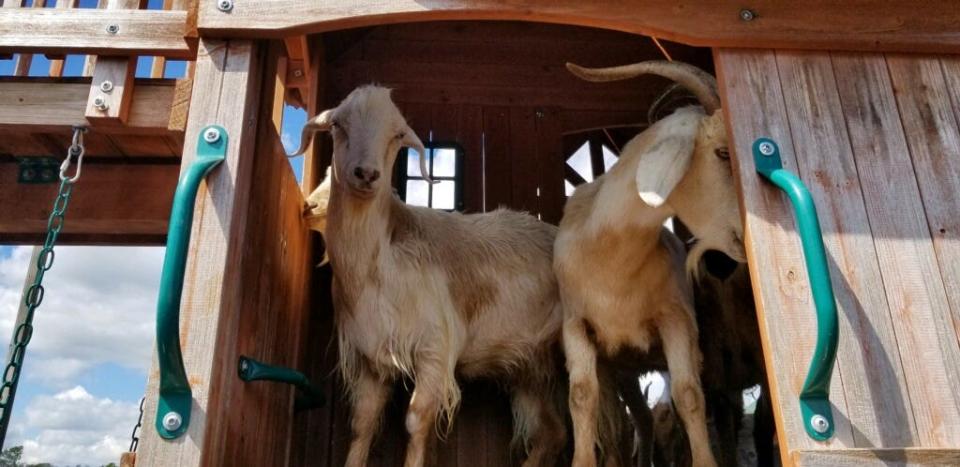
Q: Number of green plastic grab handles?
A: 3